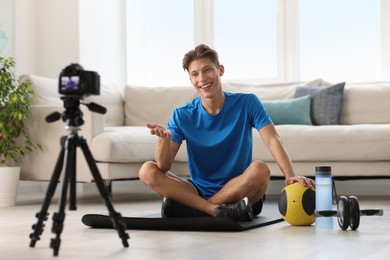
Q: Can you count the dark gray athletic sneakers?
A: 2